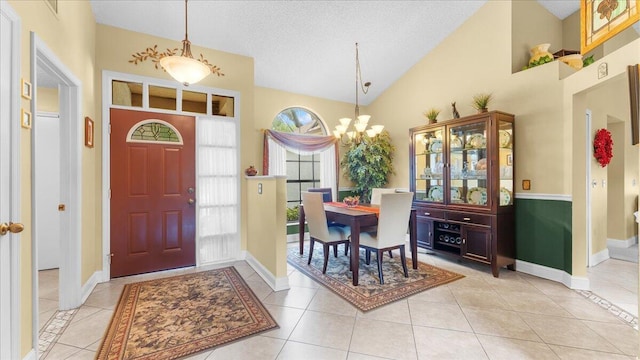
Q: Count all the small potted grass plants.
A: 2